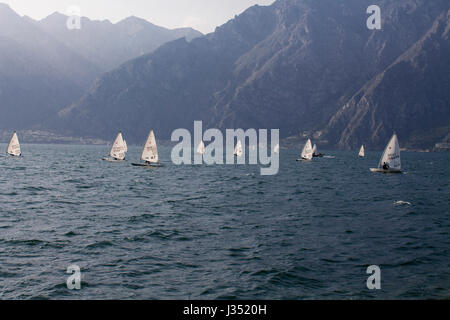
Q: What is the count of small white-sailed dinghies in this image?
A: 11